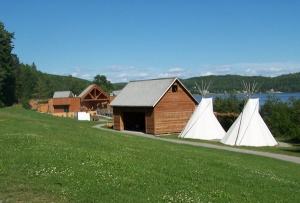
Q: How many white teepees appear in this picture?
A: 2